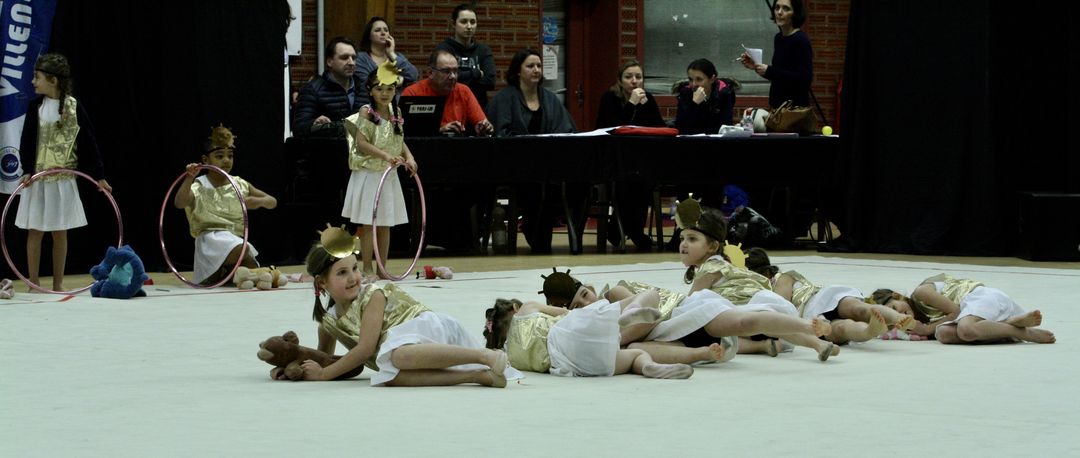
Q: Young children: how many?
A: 9